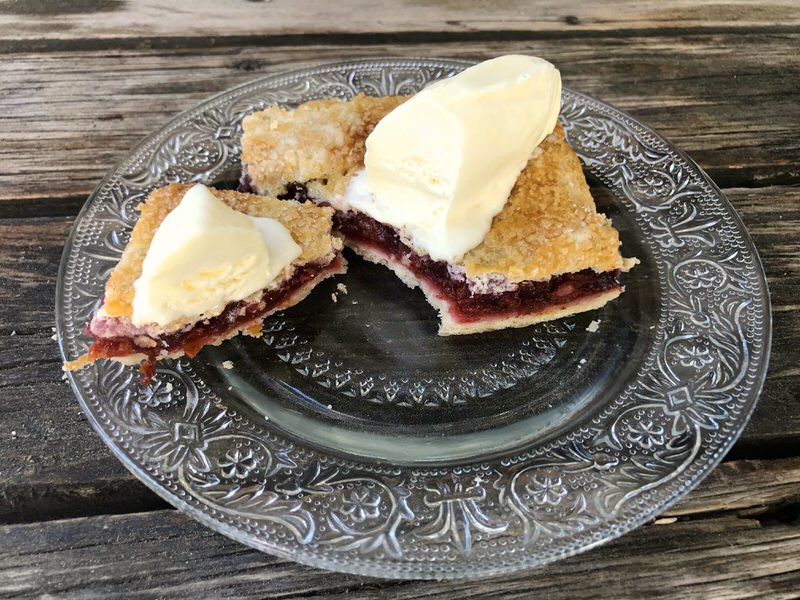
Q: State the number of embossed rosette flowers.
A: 10